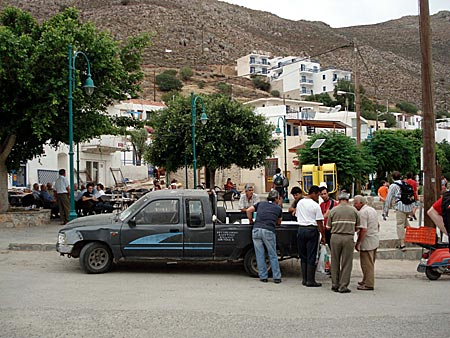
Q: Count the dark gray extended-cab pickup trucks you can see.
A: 1